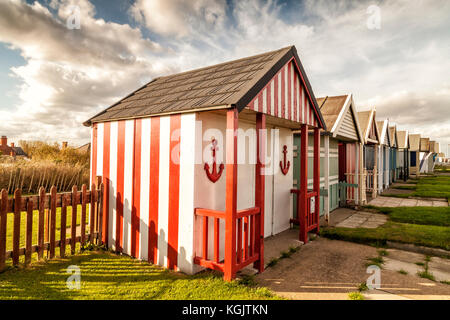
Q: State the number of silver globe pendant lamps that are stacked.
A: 0